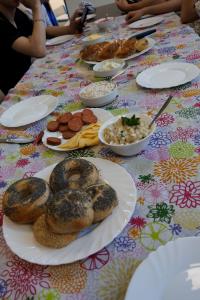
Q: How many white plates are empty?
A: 5